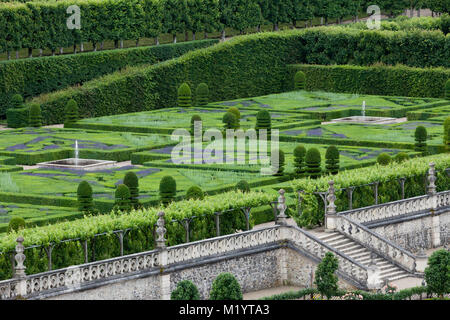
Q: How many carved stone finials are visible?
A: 5